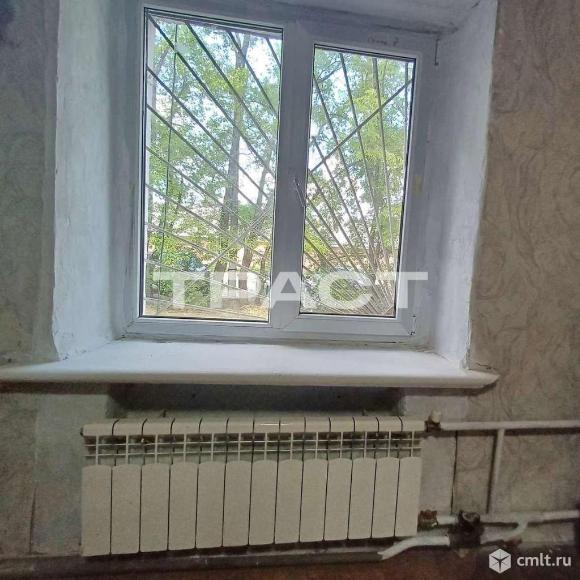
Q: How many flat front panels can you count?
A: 13